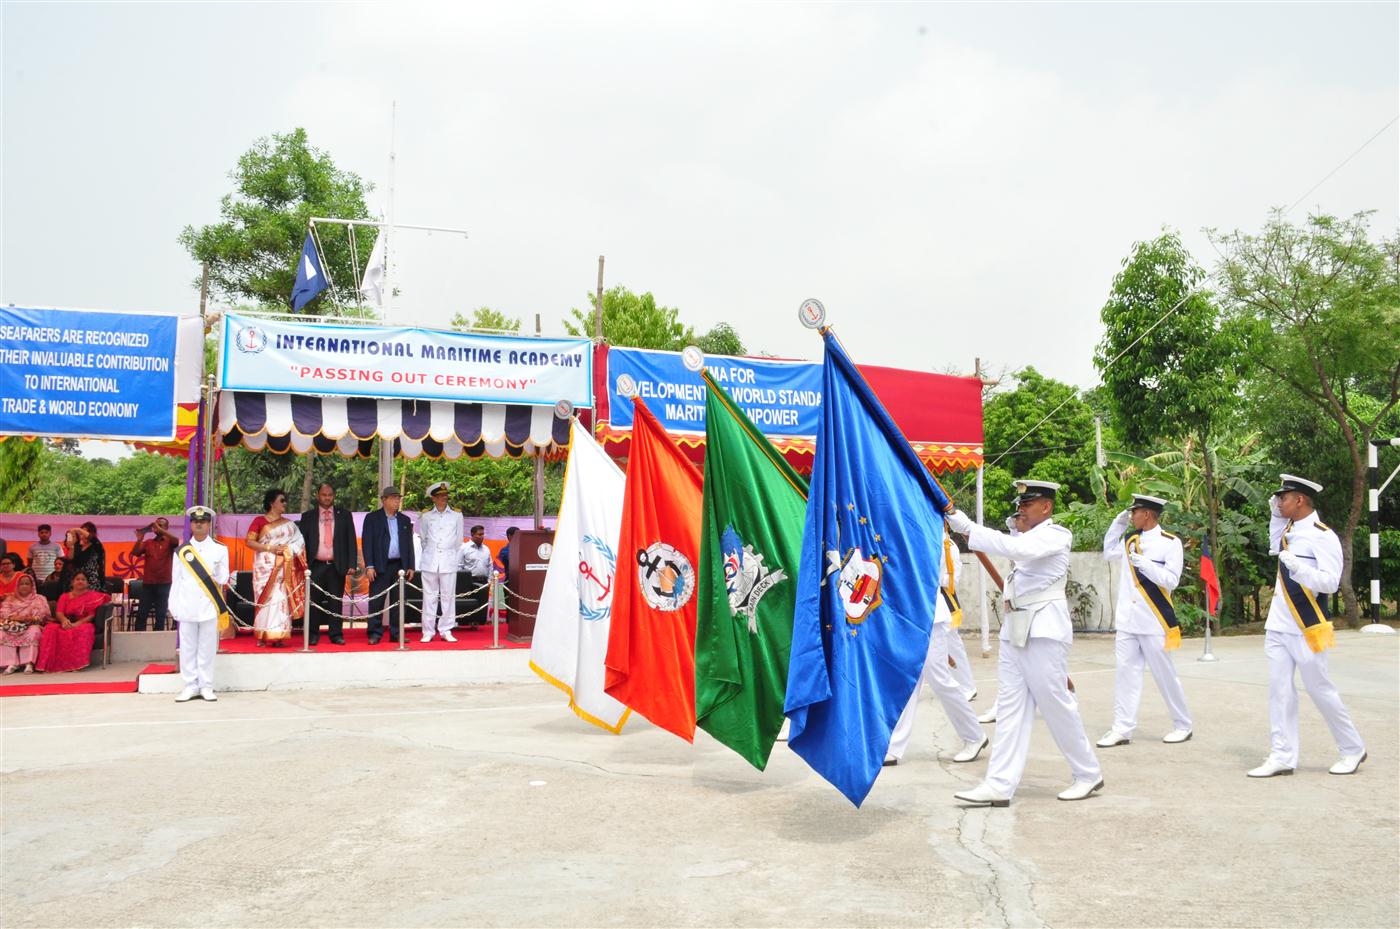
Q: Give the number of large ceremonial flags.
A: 4